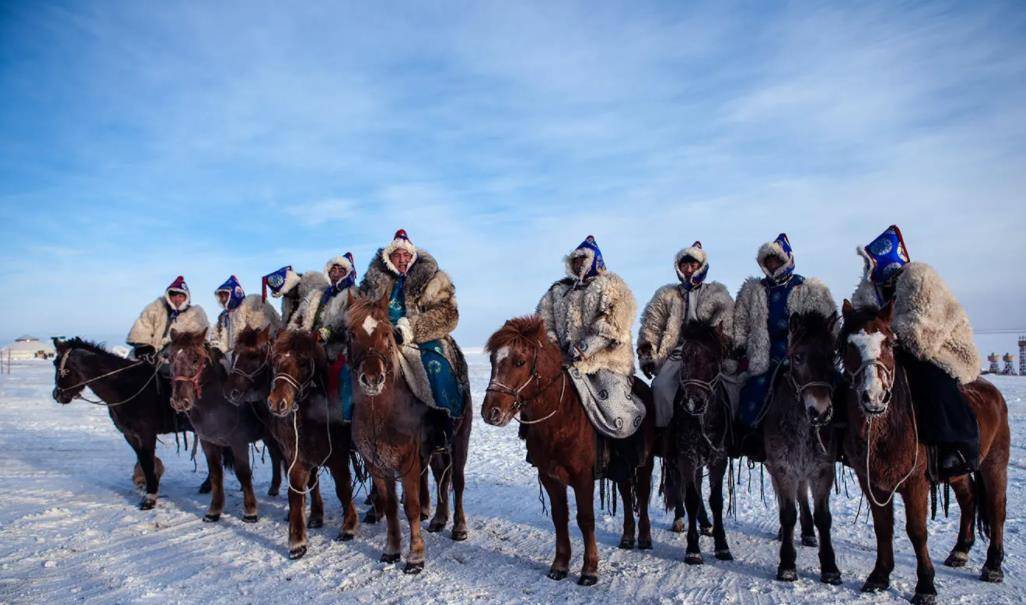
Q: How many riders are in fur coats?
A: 9